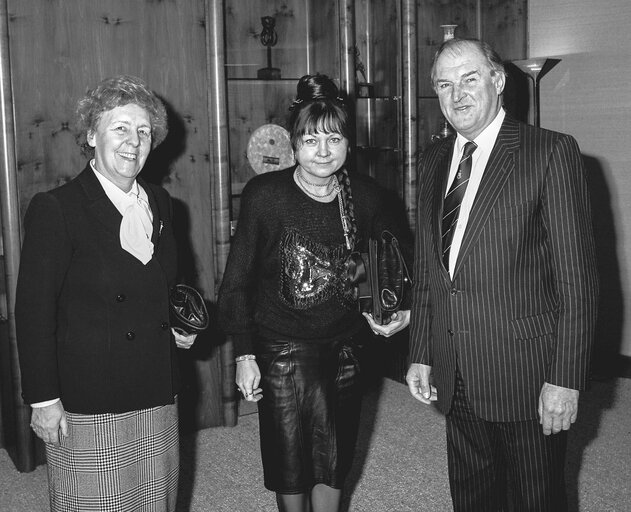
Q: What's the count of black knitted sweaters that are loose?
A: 1